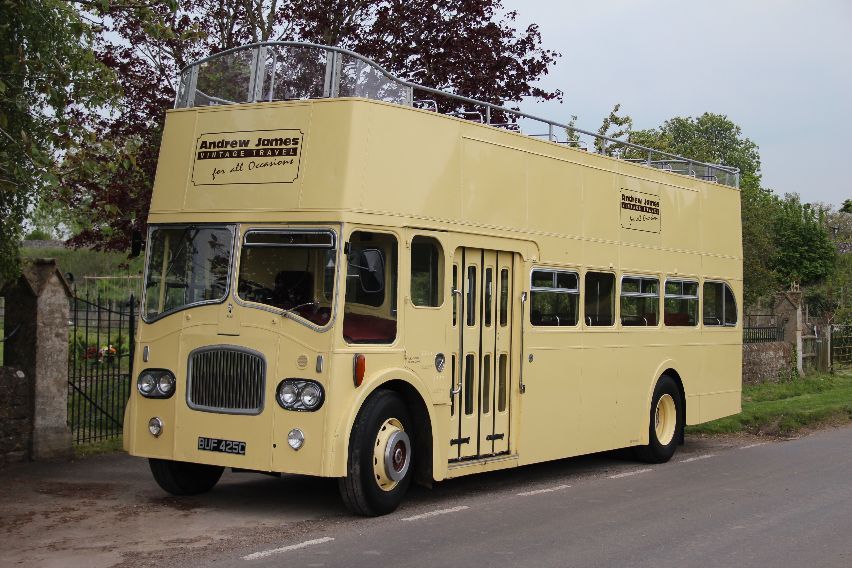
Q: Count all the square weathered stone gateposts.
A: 2